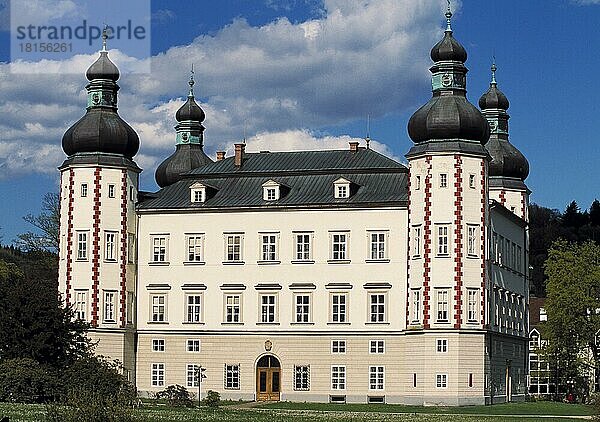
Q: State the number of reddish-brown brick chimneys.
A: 3